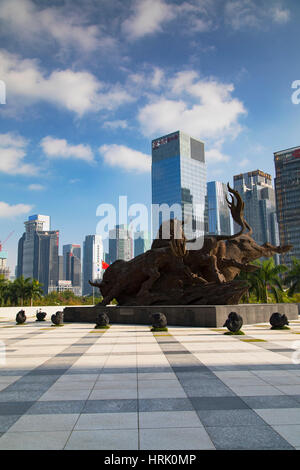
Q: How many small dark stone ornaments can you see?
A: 7